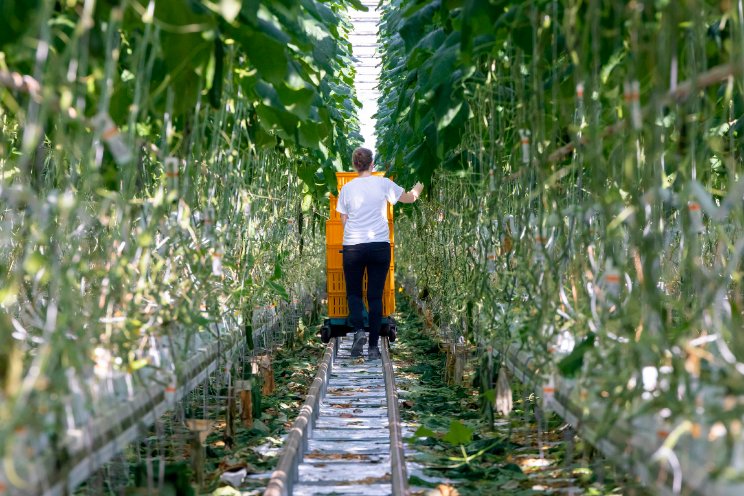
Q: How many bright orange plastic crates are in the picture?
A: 6